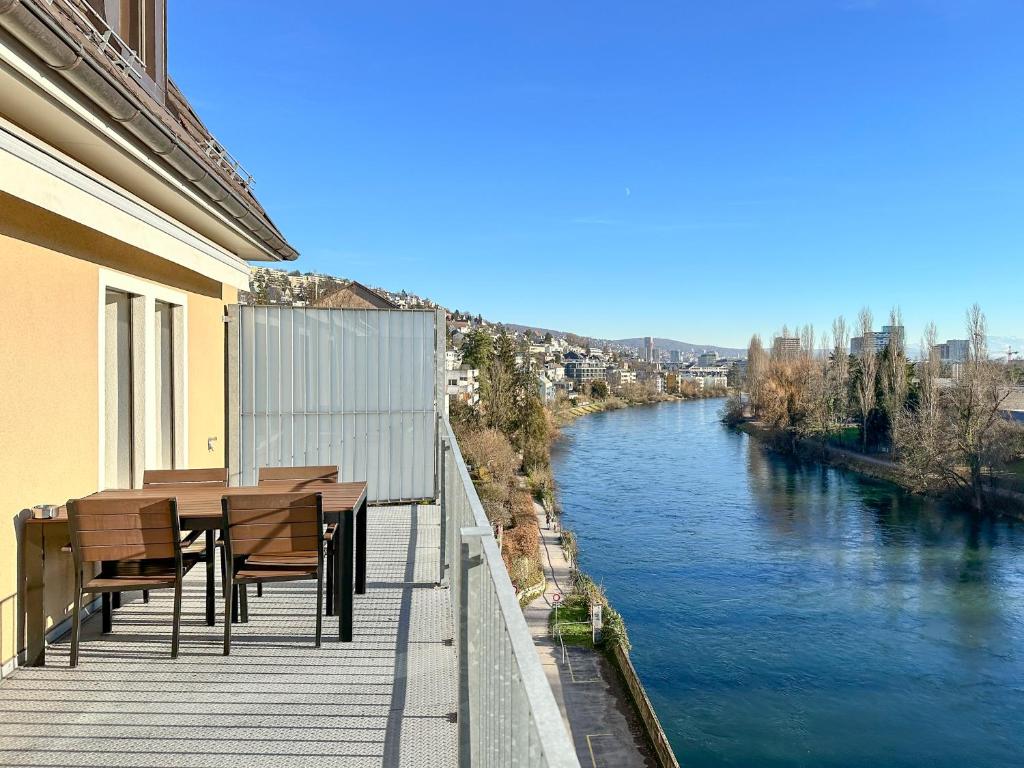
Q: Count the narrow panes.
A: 2